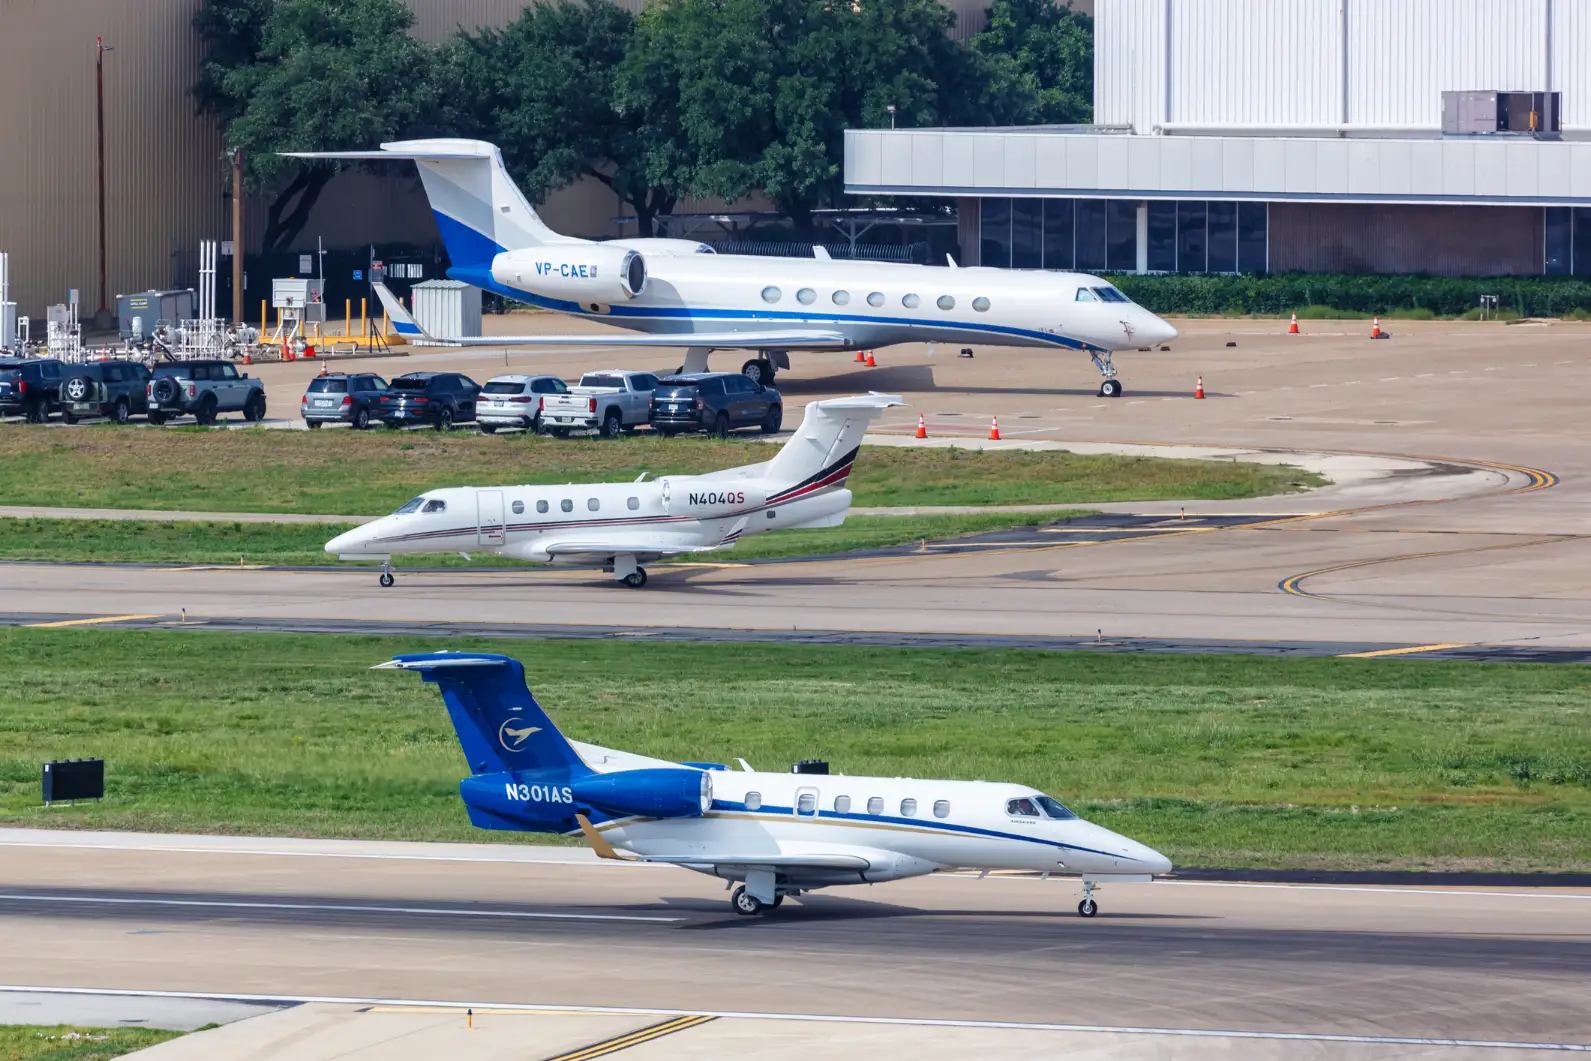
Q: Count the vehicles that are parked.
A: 8